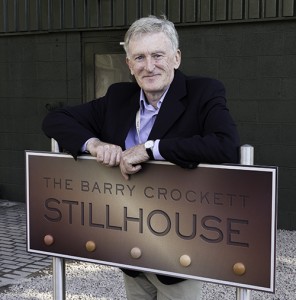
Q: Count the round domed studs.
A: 5